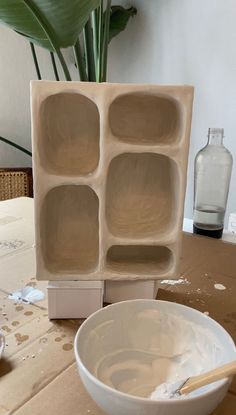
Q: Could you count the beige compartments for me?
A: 5